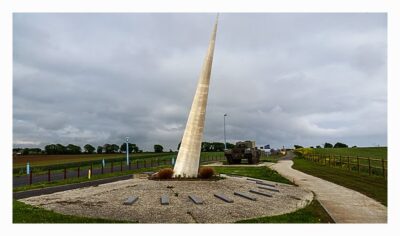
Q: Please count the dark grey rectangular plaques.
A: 9